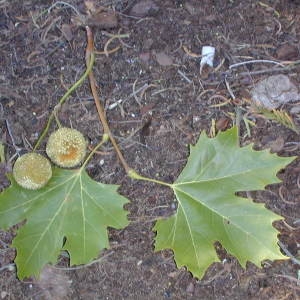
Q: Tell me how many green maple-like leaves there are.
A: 2